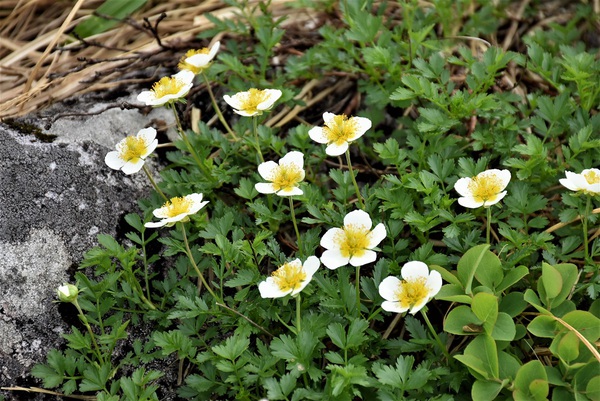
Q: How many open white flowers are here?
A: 12